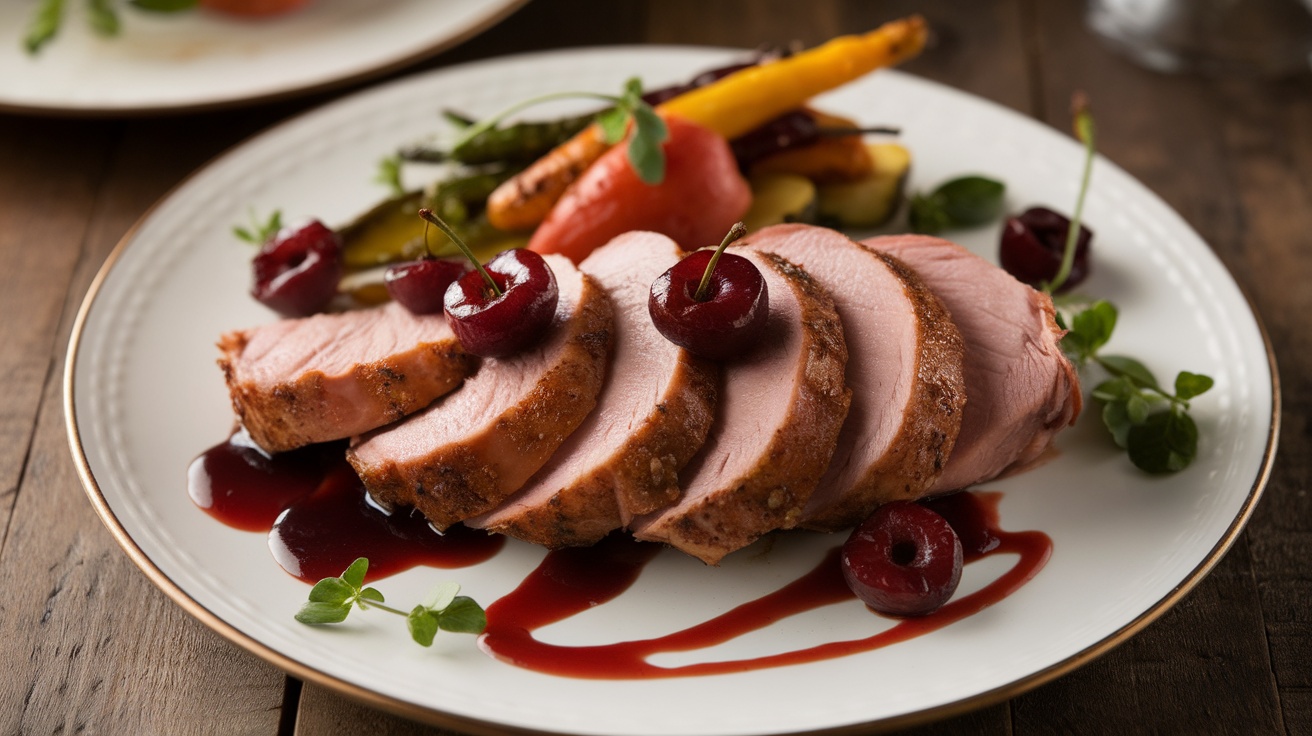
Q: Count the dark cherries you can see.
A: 6